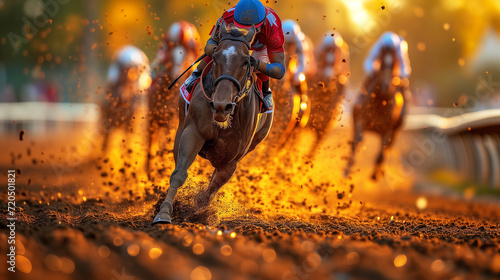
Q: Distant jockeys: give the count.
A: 5